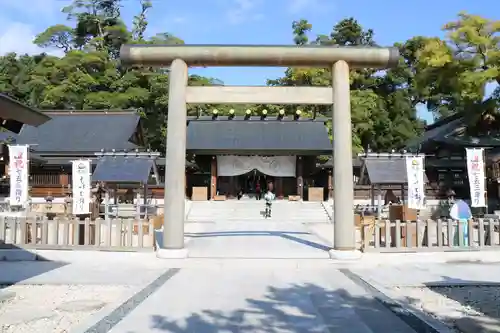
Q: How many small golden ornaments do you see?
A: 6